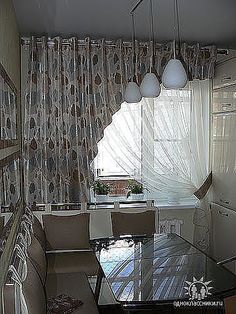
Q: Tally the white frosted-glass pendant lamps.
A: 3